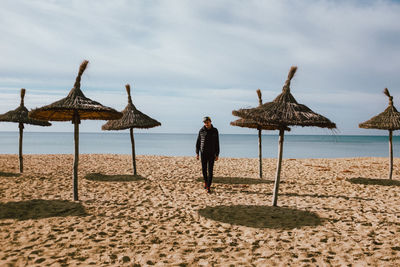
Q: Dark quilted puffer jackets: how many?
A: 1